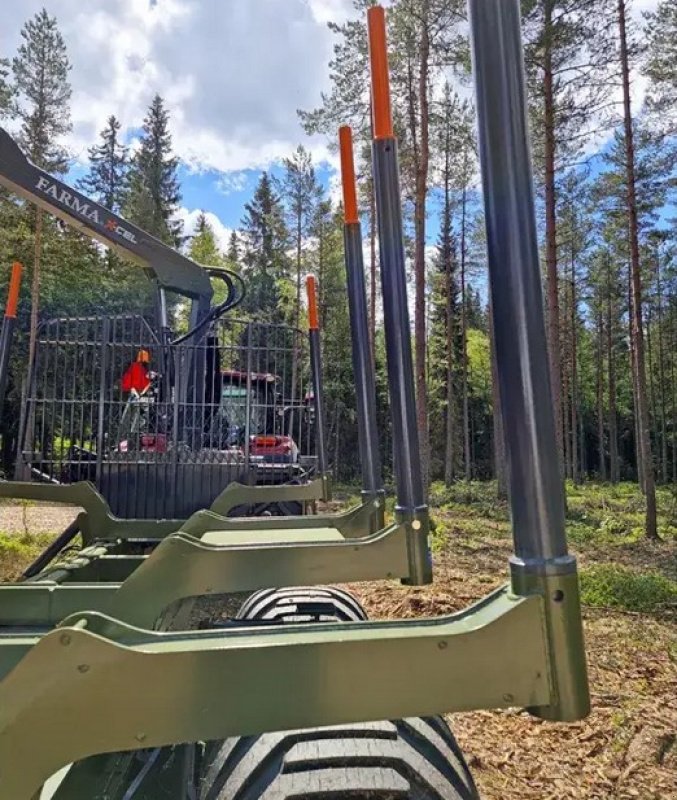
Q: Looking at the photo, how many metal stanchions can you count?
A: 5